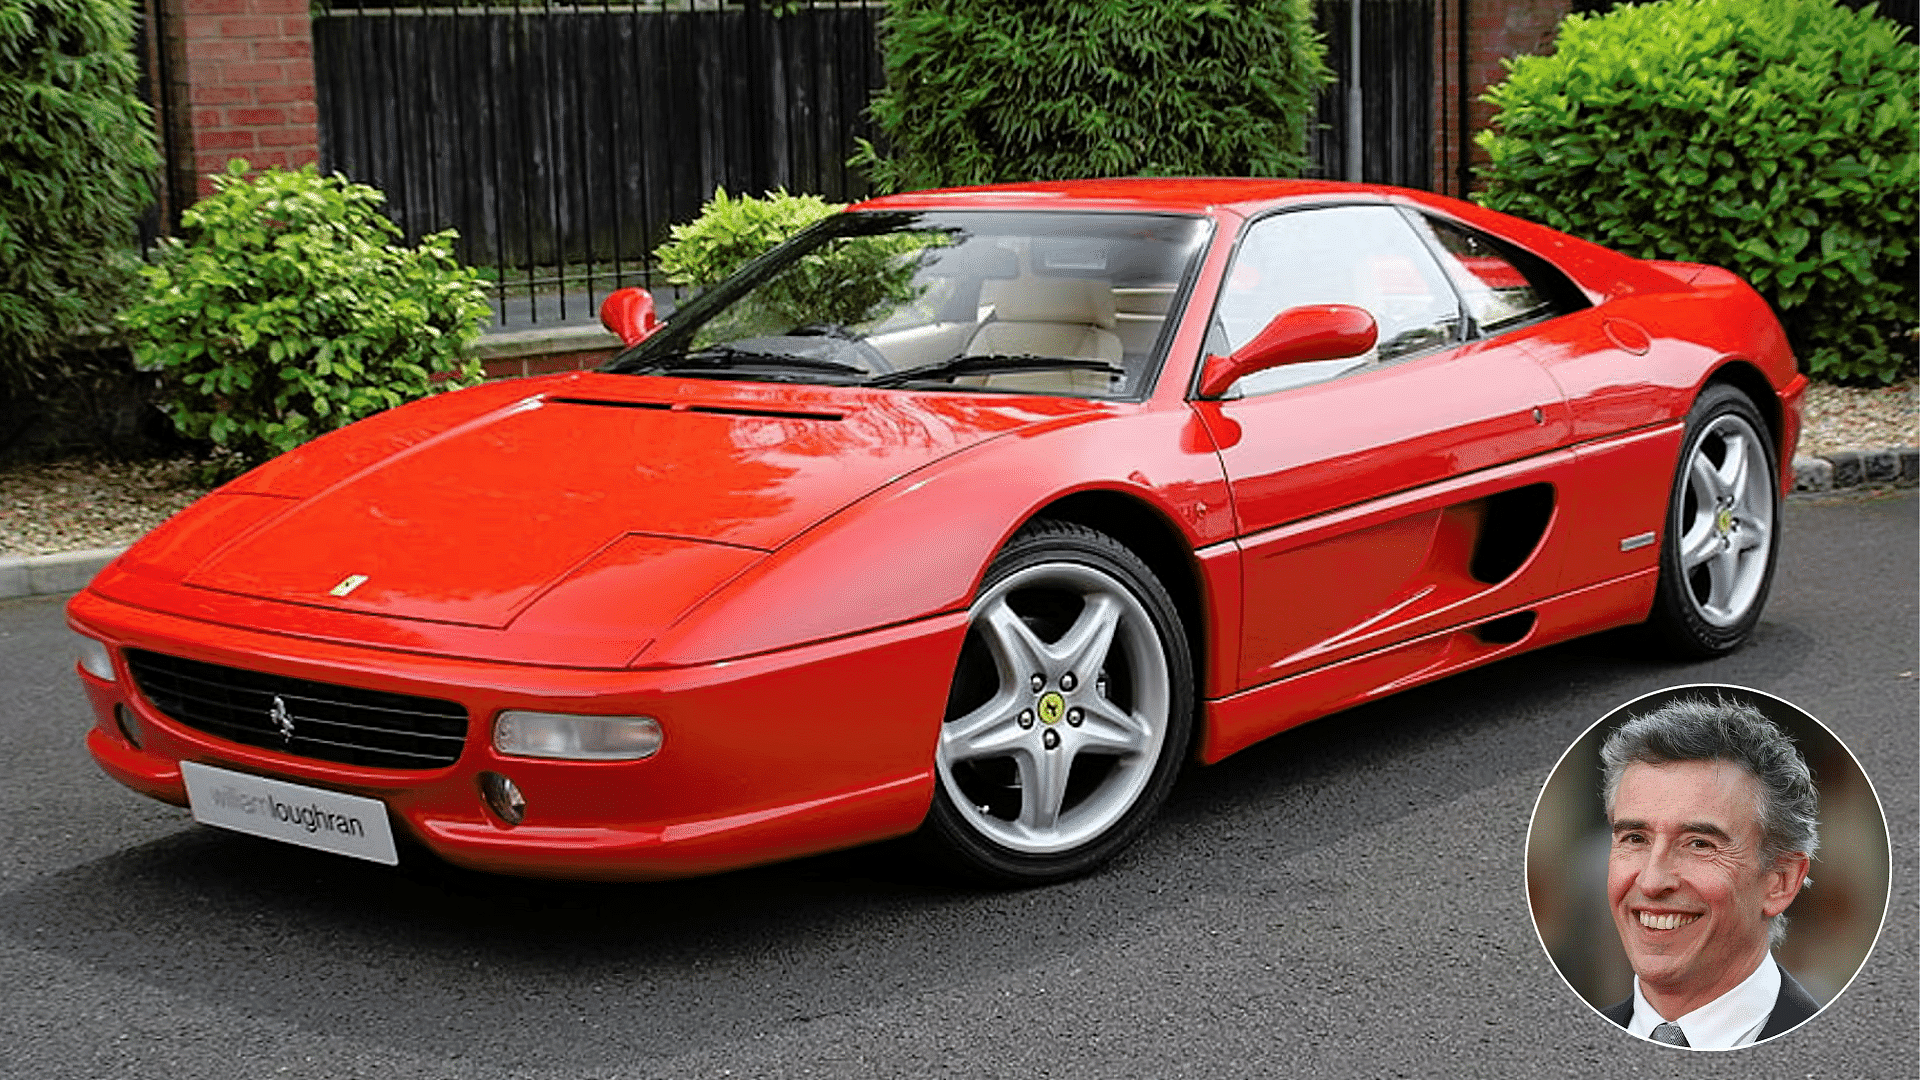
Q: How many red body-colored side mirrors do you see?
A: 2